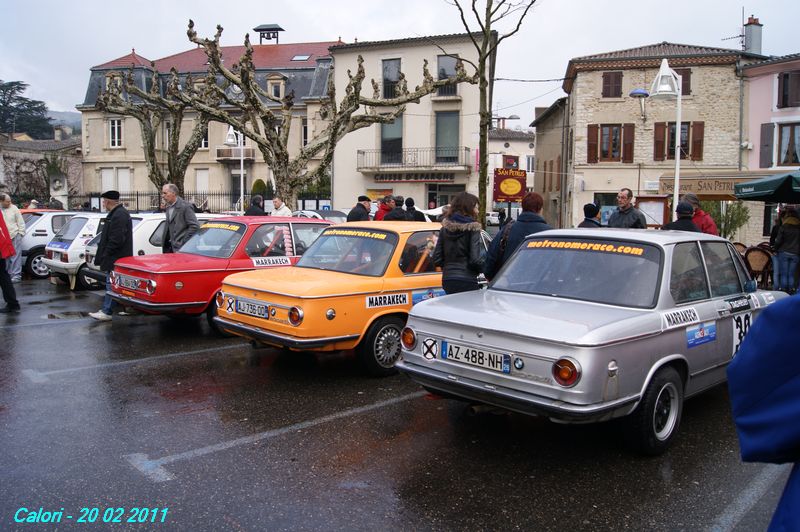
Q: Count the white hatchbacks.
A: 3